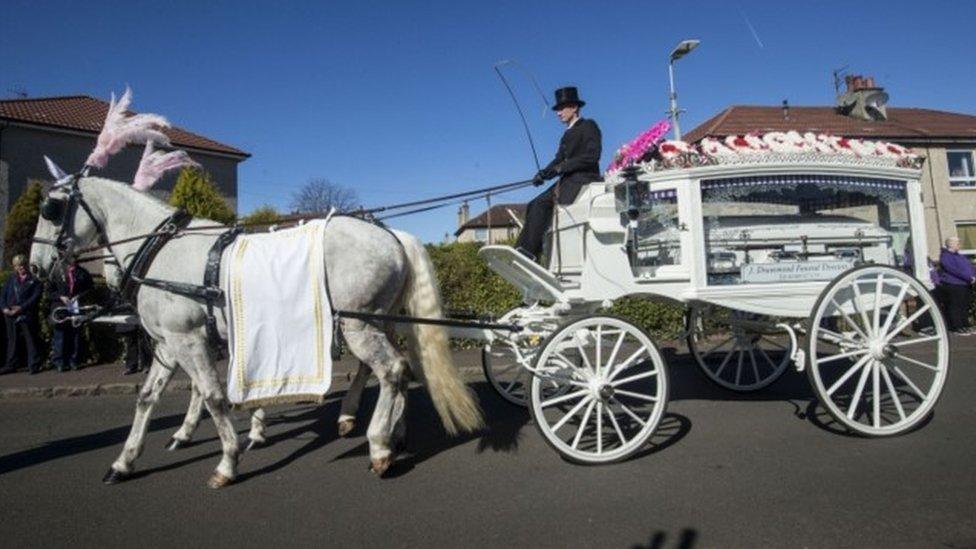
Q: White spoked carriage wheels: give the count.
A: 4